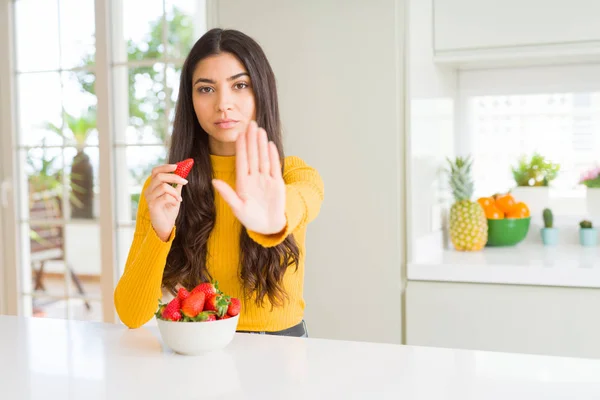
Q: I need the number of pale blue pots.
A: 2